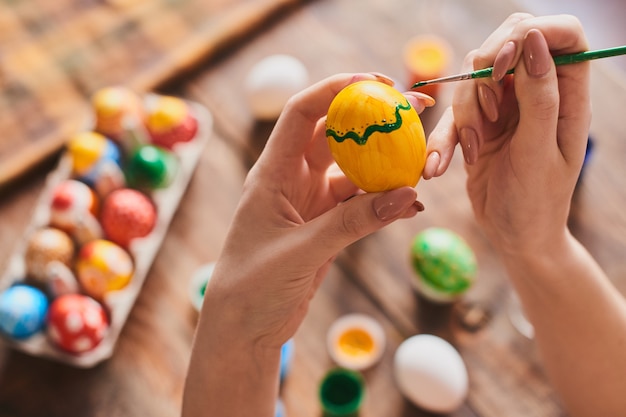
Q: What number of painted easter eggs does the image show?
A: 12